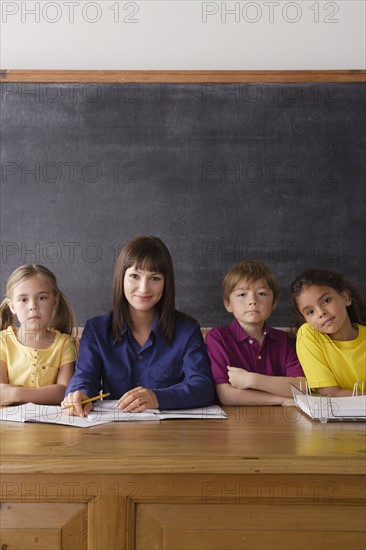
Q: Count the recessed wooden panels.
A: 2